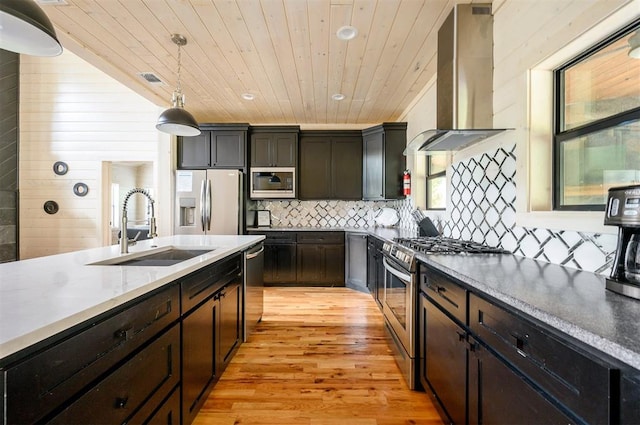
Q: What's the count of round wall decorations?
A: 3